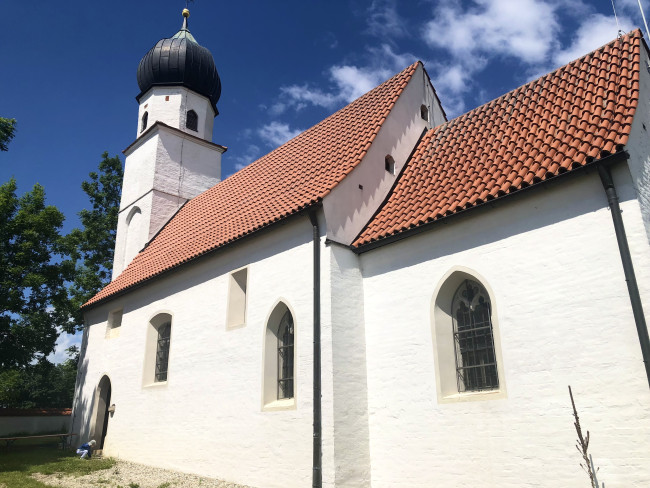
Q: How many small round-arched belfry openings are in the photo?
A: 2